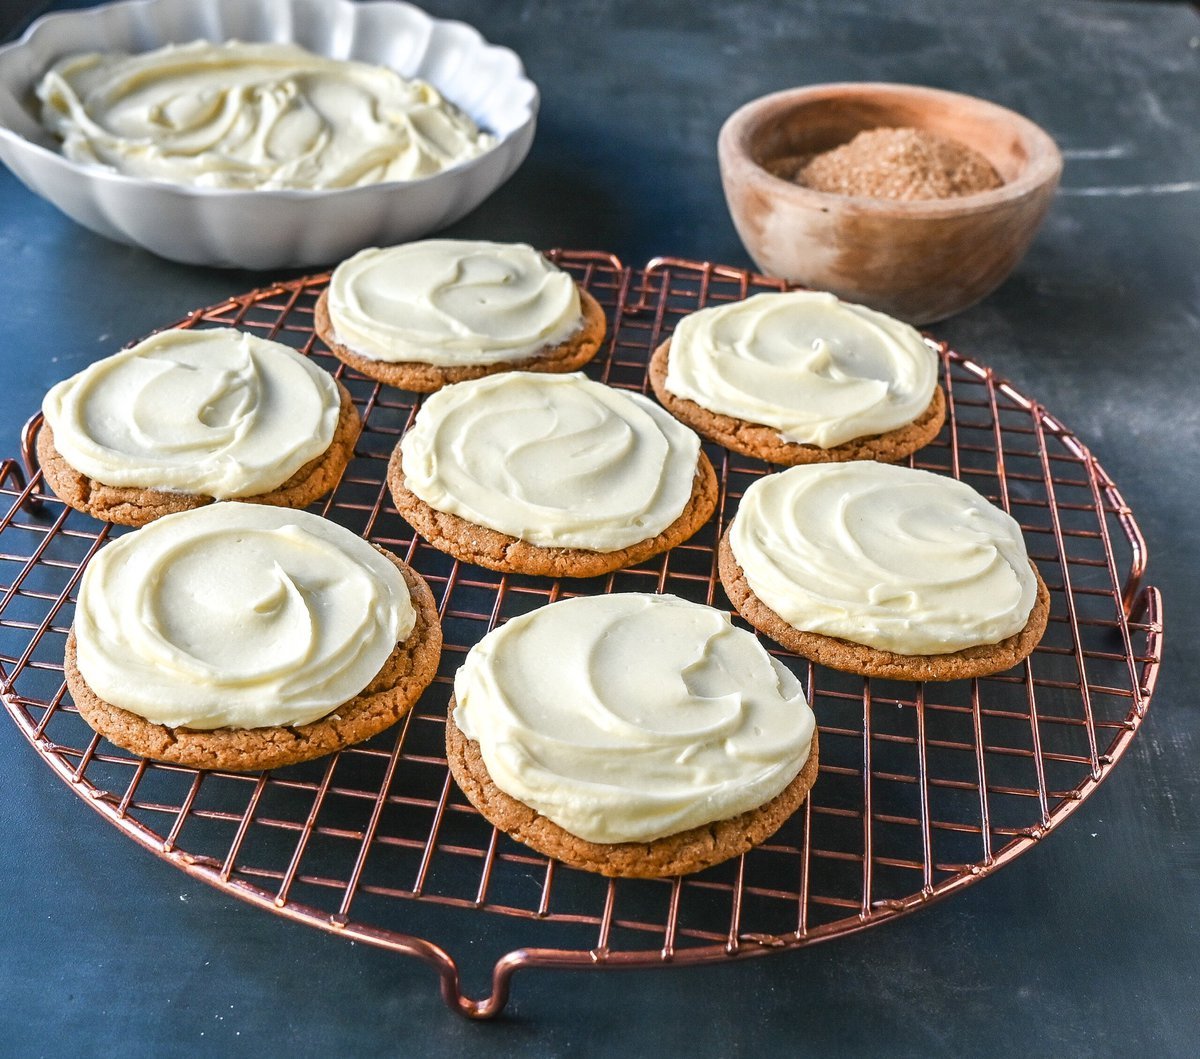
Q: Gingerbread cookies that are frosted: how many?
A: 7